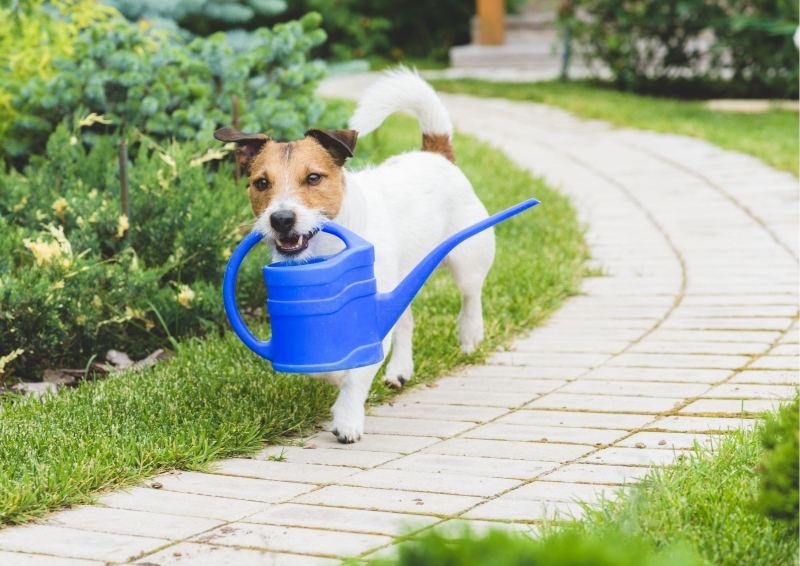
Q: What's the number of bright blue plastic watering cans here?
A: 1